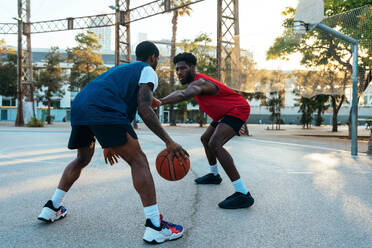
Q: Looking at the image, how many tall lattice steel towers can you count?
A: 3